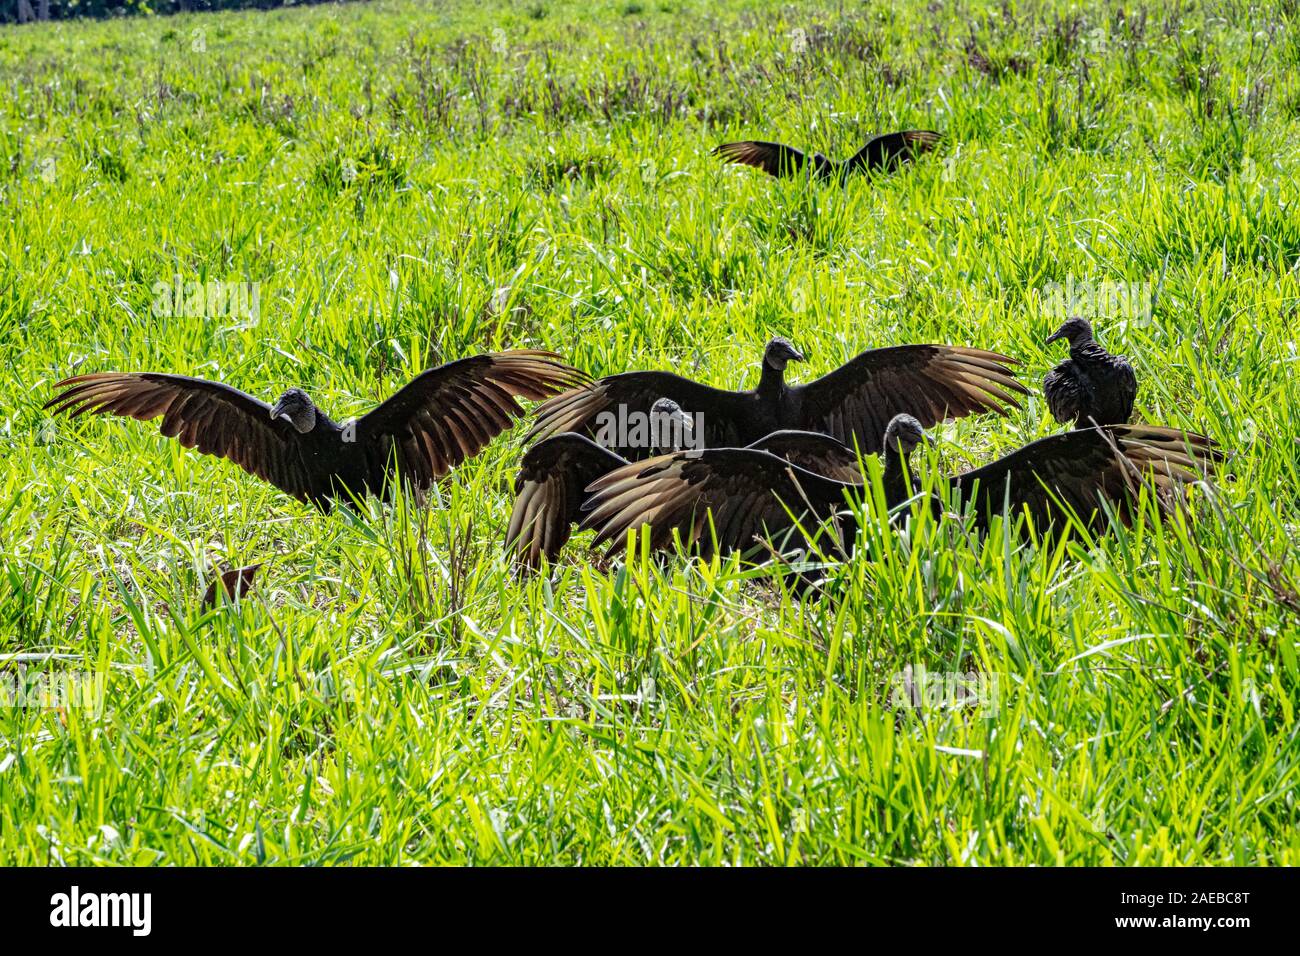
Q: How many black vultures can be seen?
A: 6